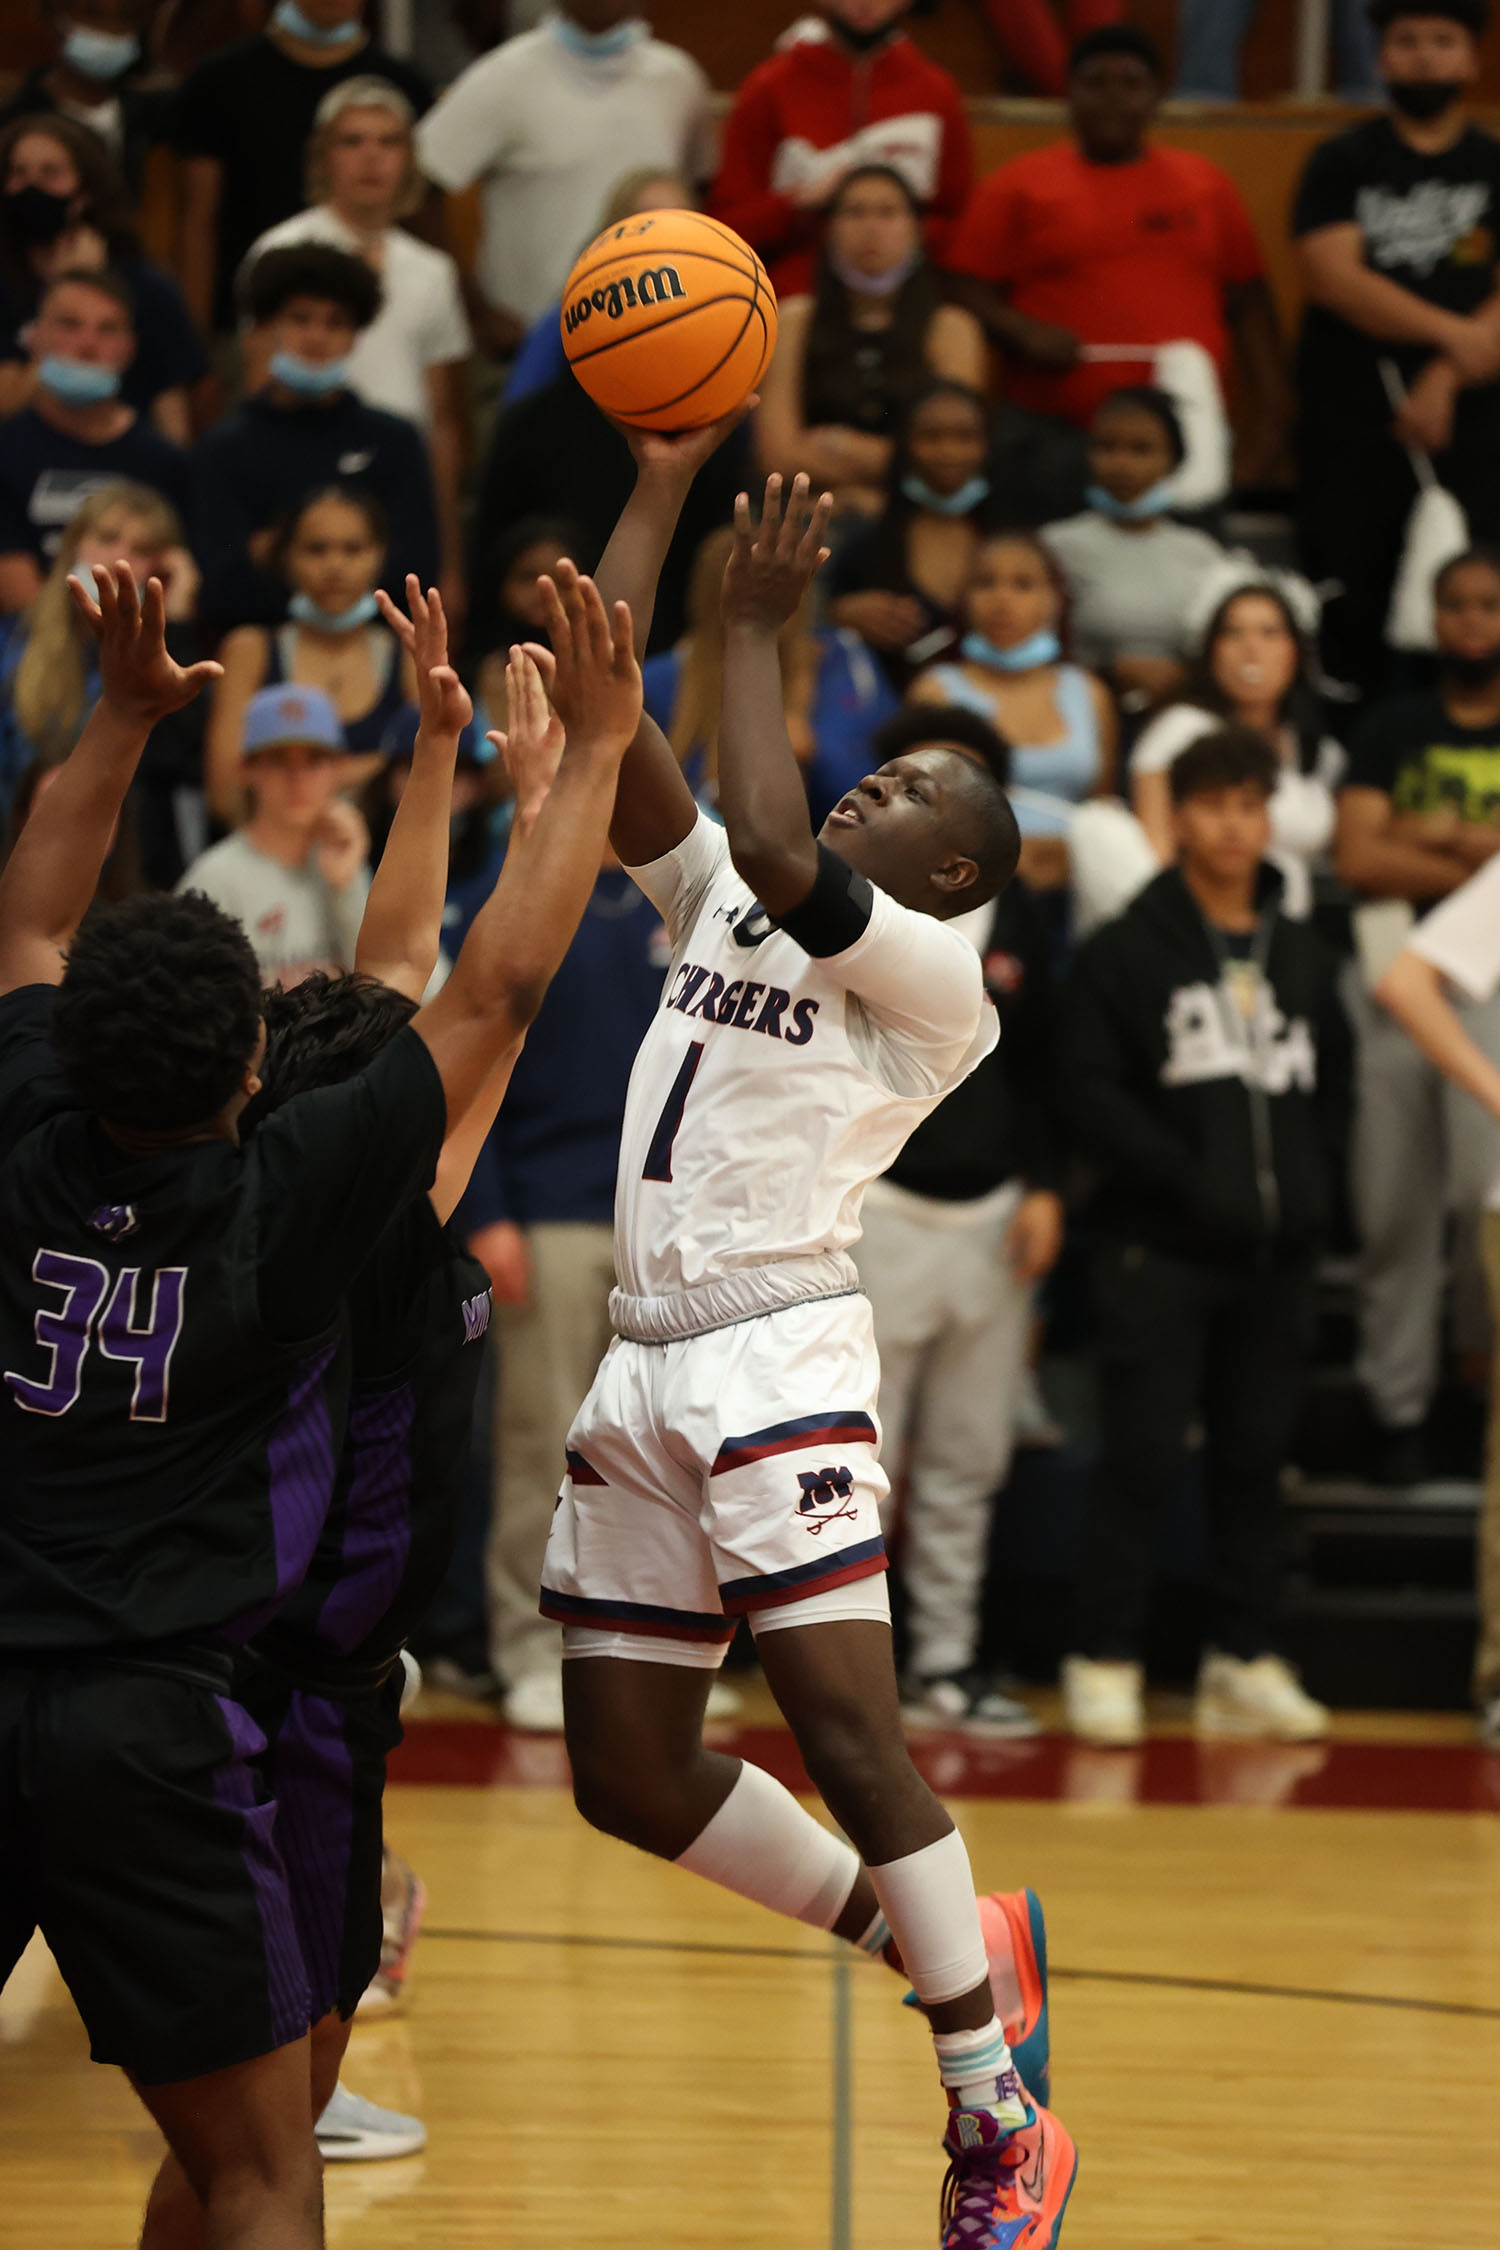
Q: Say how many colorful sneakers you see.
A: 2